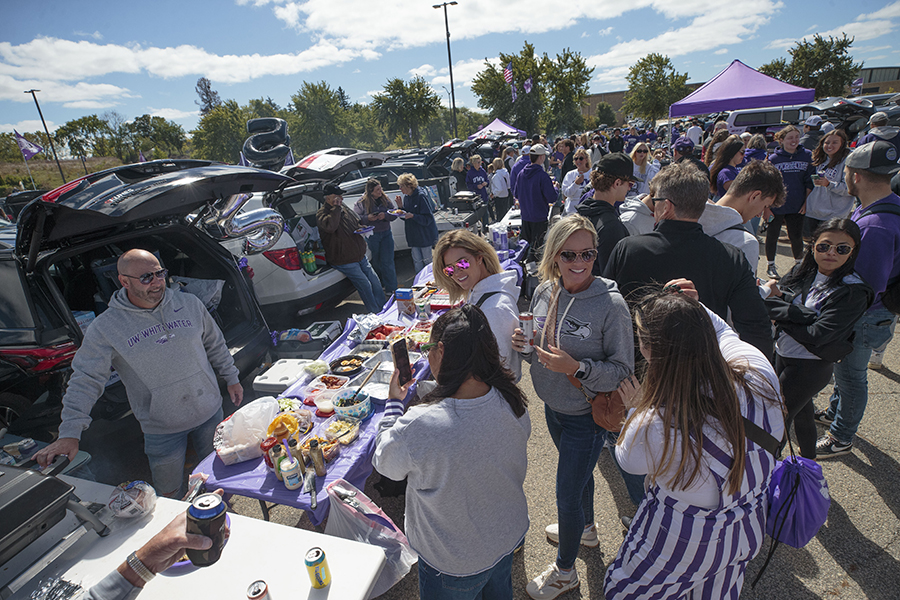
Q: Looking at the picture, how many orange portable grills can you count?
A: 0